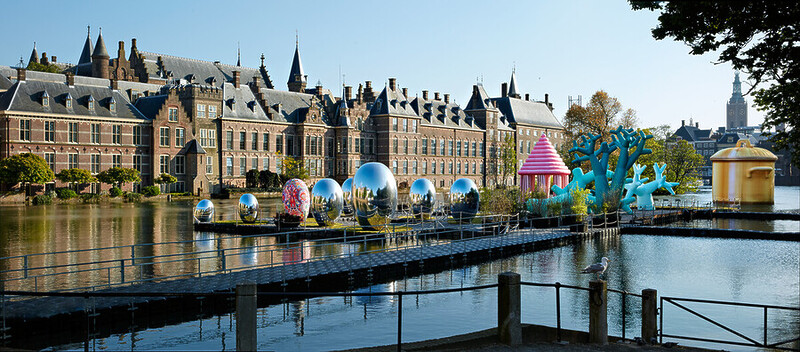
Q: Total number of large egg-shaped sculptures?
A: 8